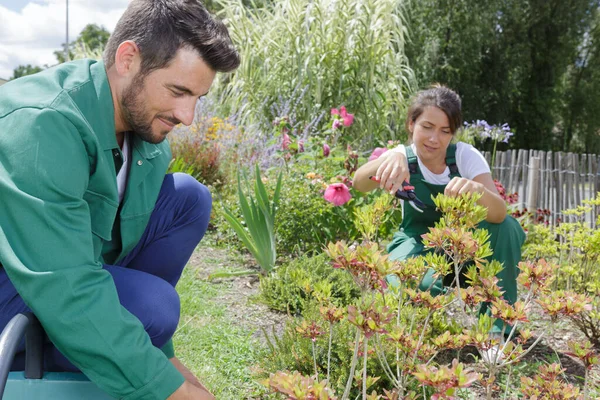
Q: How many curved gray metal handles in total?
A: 1